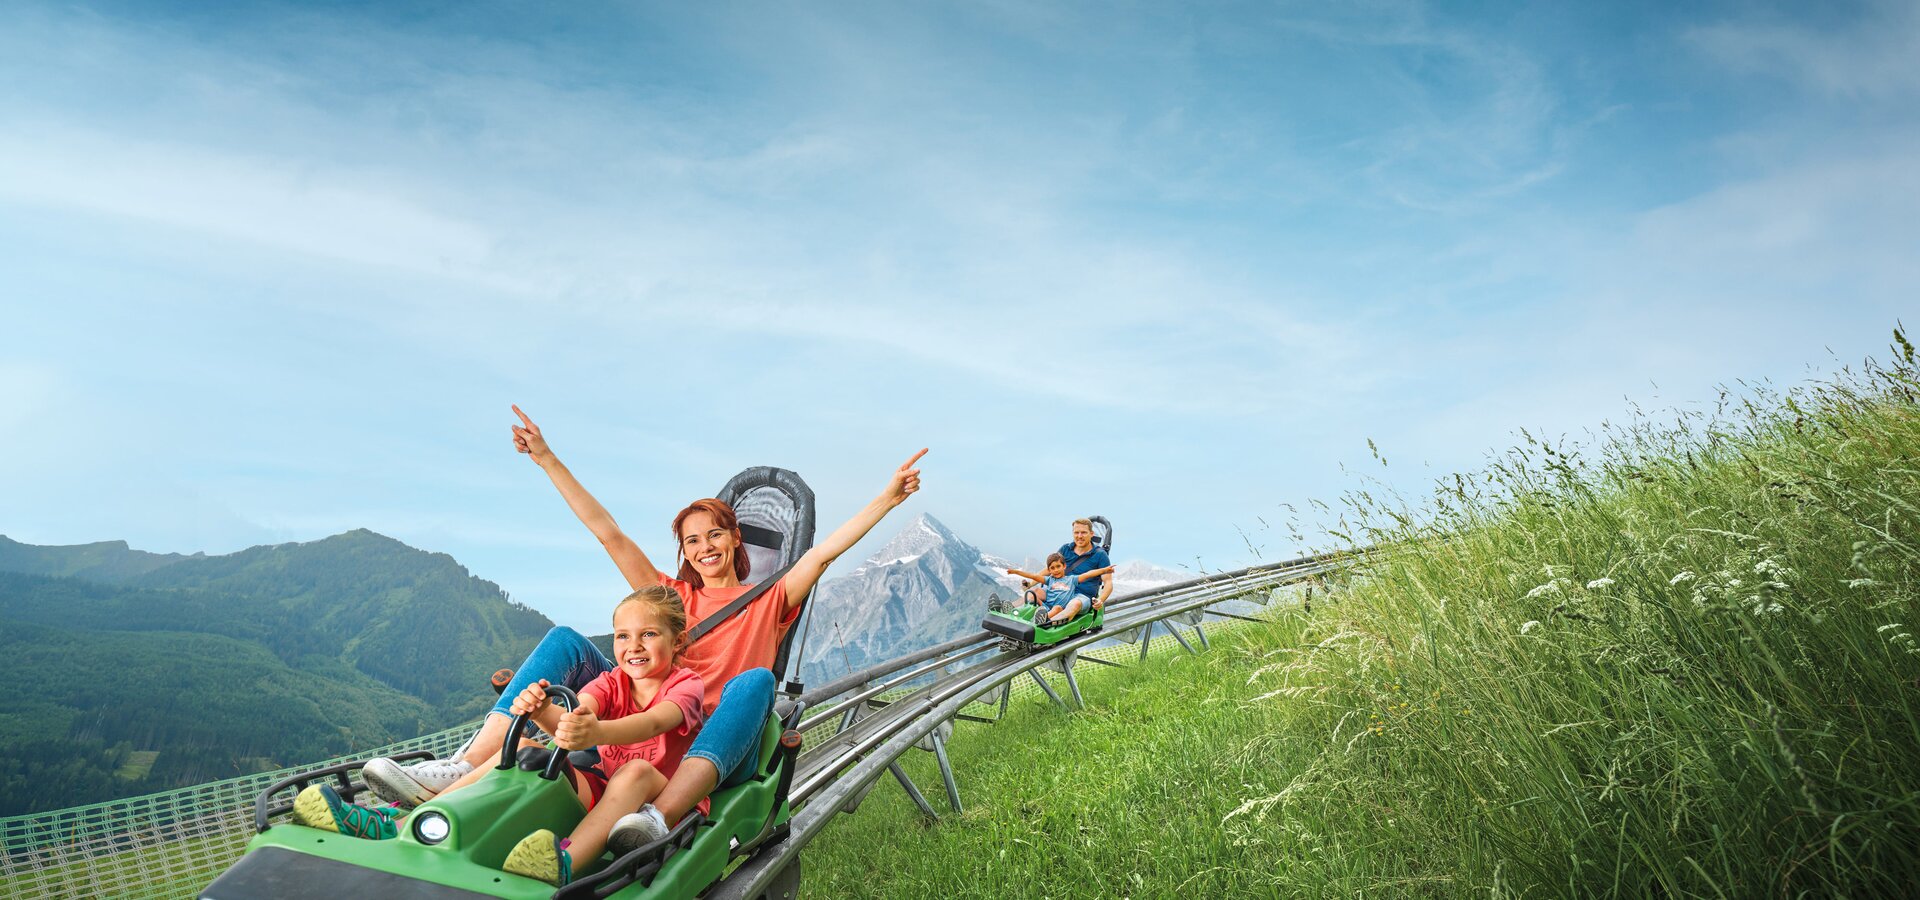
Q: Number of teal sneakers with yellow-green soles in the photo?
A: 2